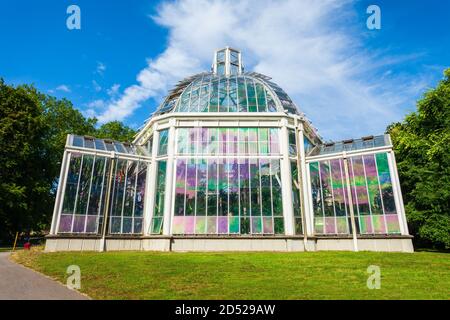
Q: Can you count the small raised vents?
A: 6